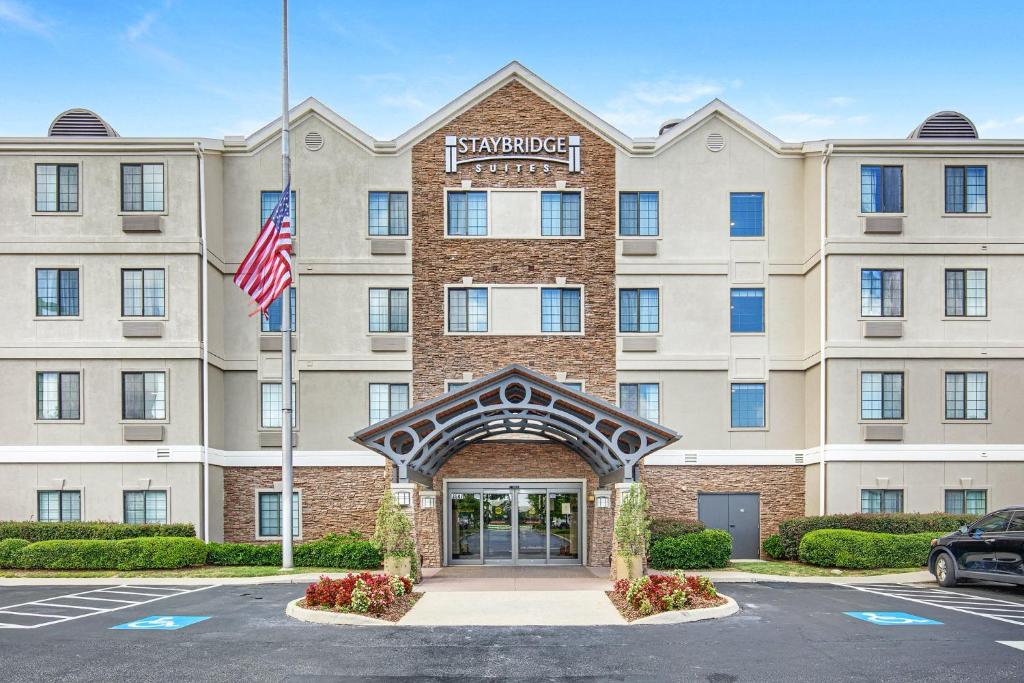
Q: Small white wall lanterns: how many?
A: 4